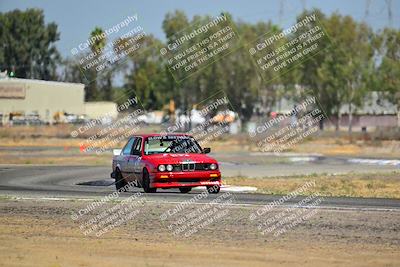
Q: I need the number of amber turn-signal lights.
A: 2